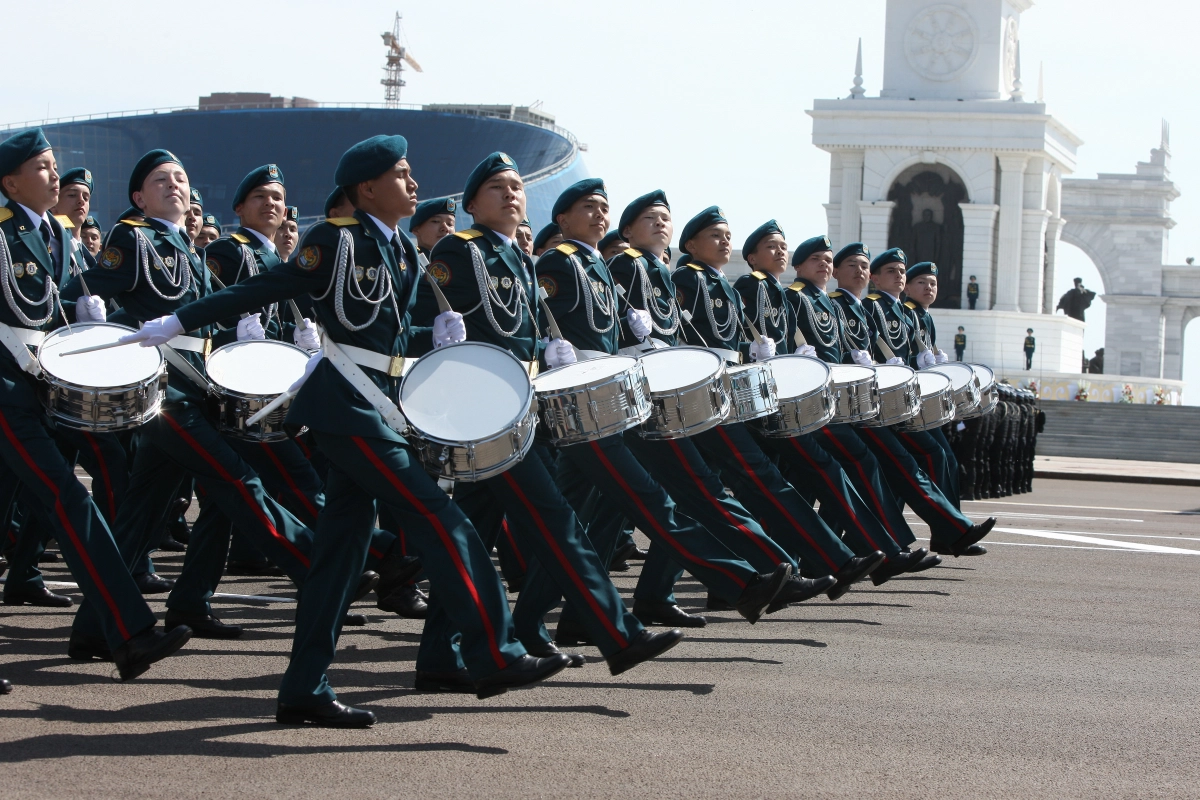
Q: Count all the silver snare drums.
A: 12